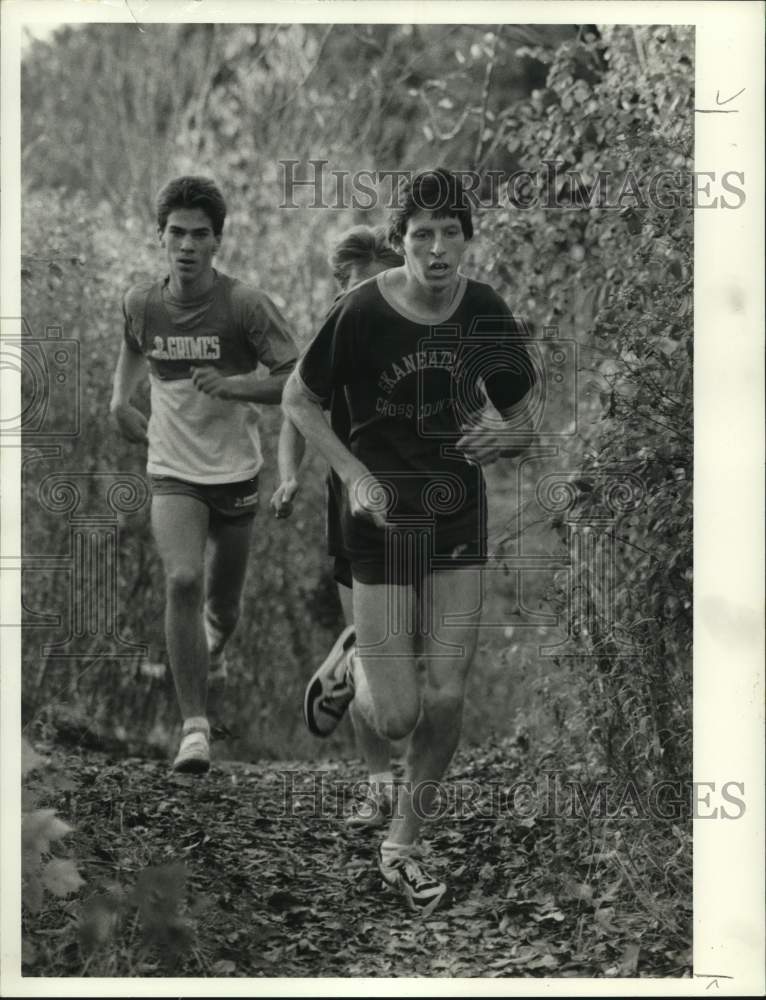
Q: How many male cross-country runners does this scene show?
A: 3